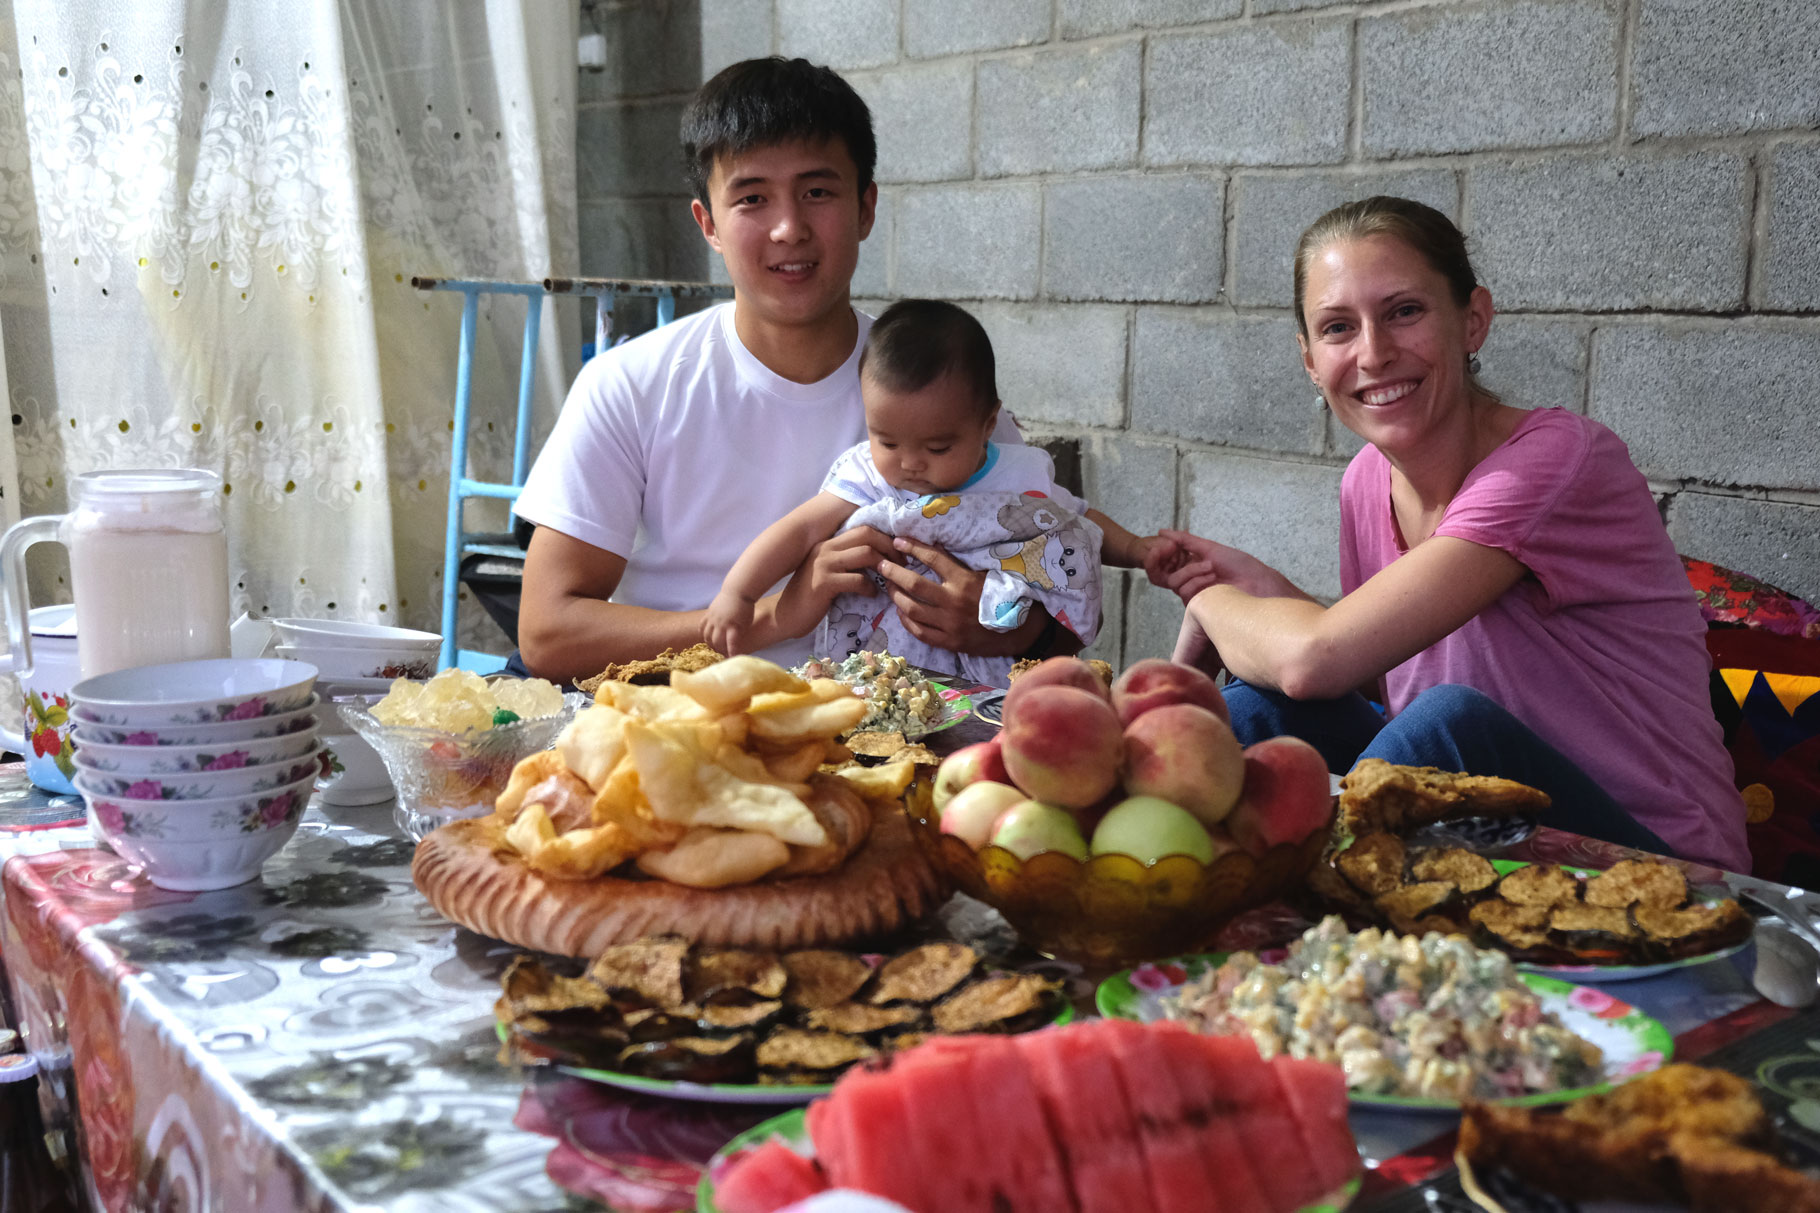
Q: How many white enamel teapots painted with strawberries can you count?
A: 1